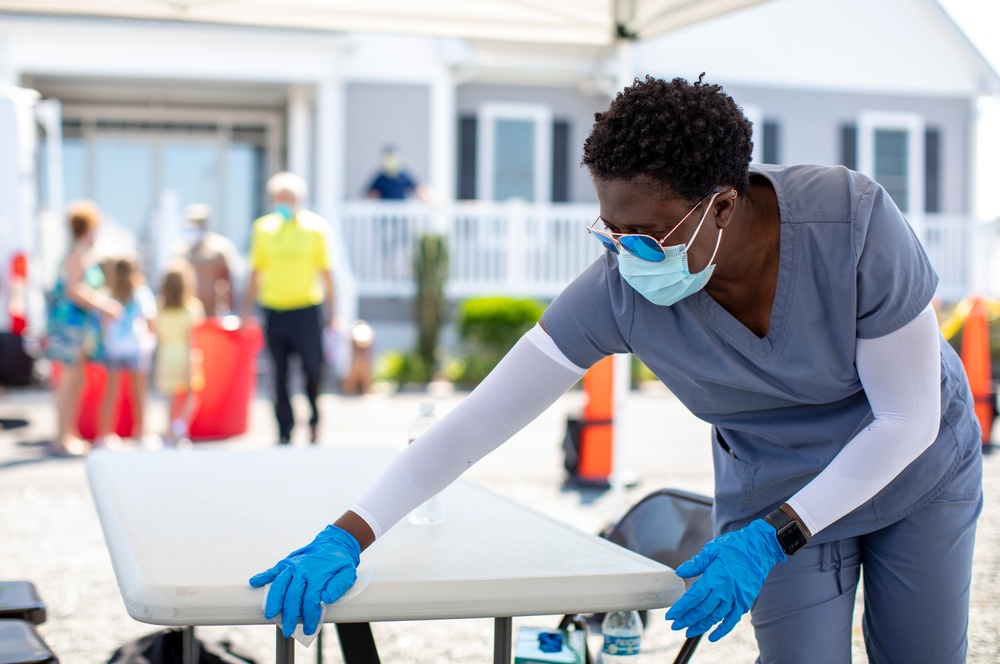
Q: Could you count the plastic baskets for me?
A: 2